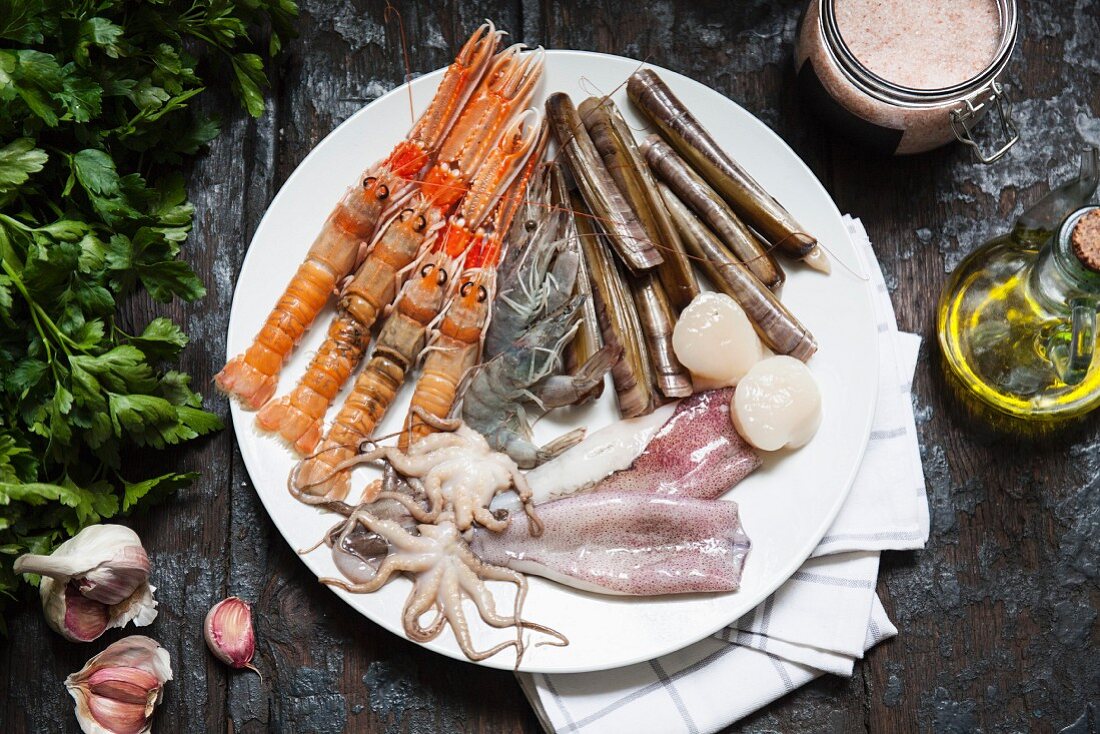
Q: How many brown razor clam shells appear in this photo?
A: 8